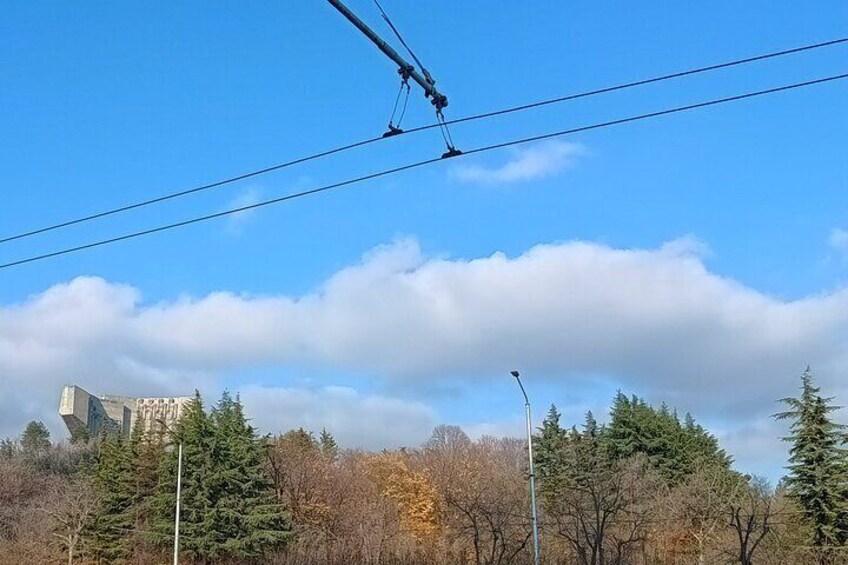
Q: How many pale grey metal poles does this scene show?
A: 2